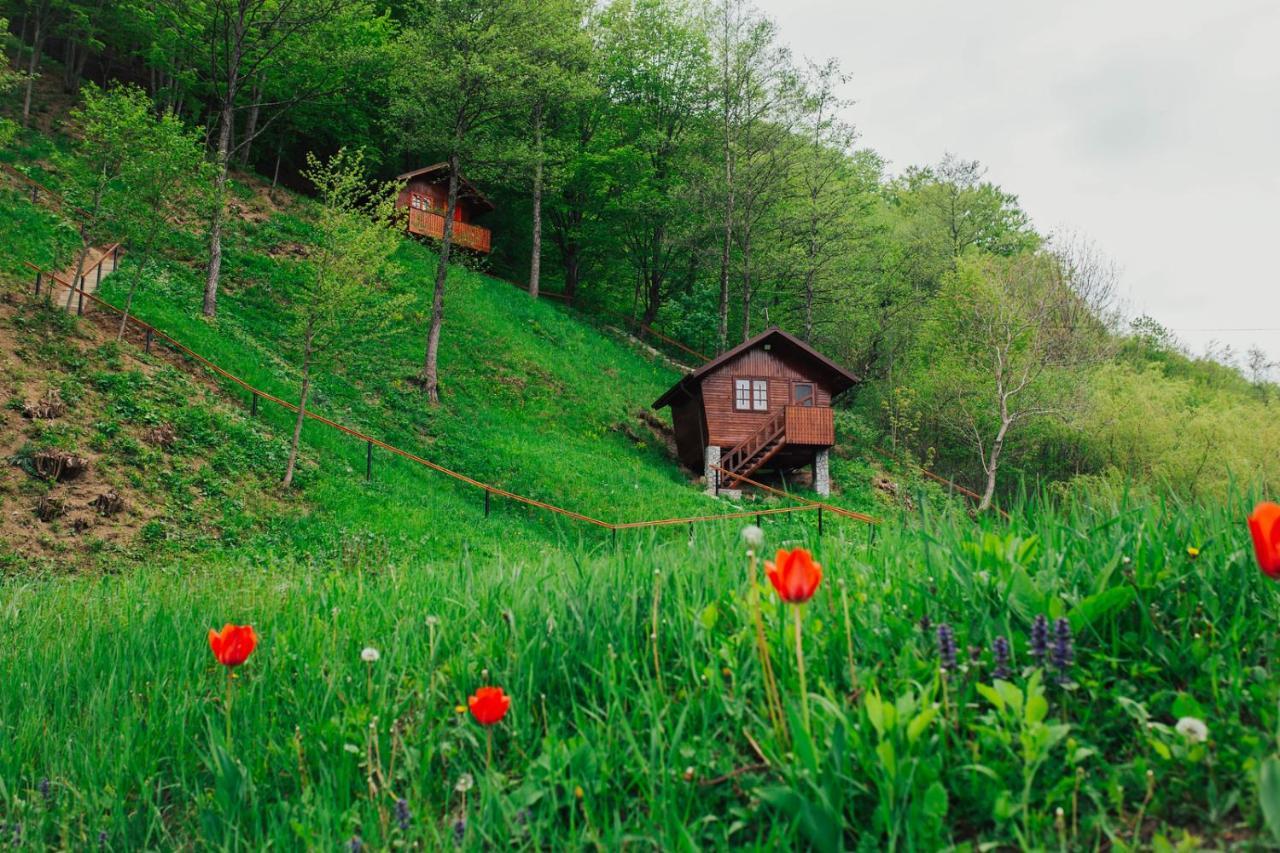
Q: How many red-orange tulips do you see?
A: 4